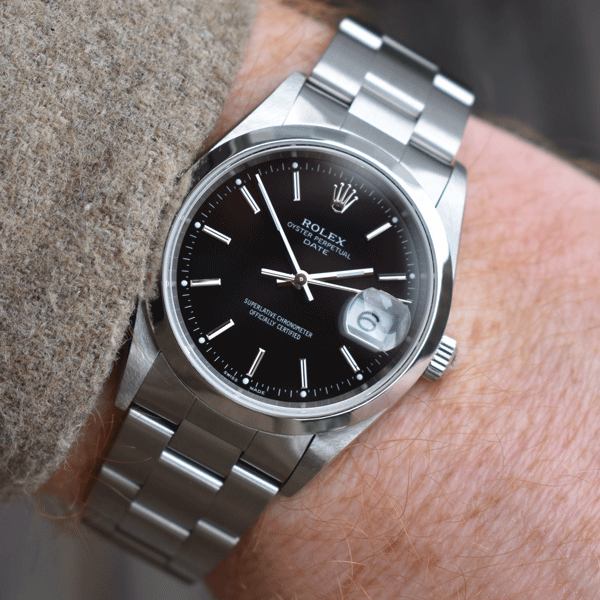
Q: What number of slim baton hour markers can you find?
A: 10